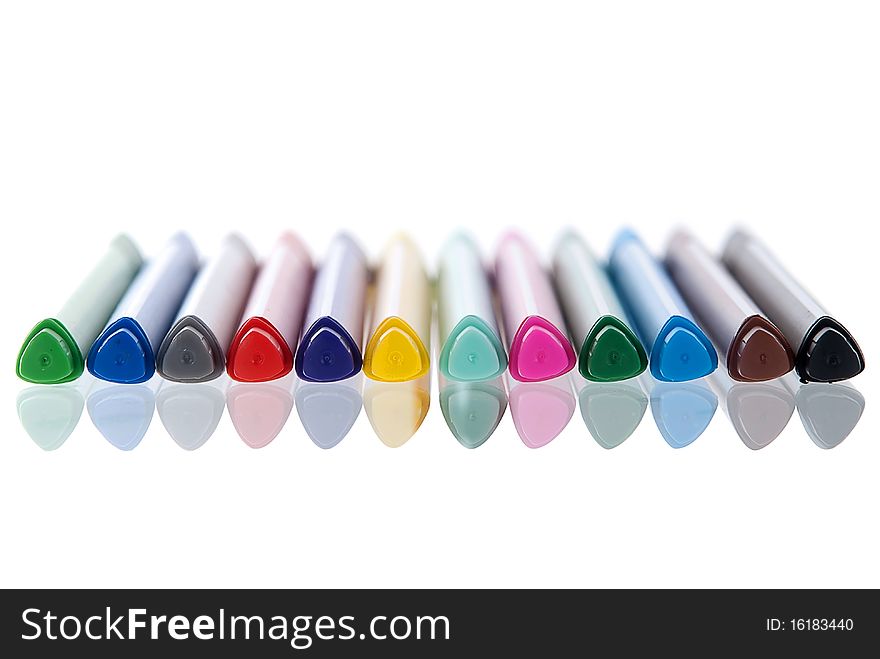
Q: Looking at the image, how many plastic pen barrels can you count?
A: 12